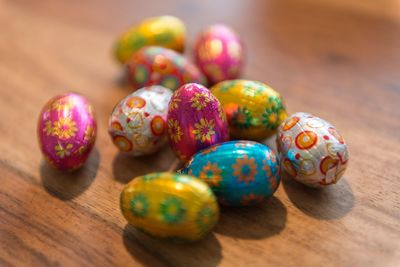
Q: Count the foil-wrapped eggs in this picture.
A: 10